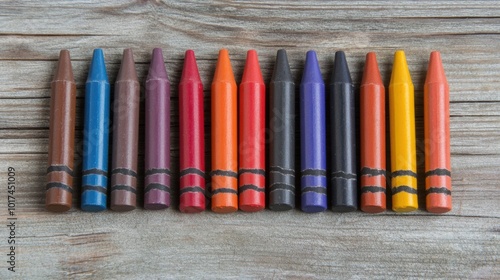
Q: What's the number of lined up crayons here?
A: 13